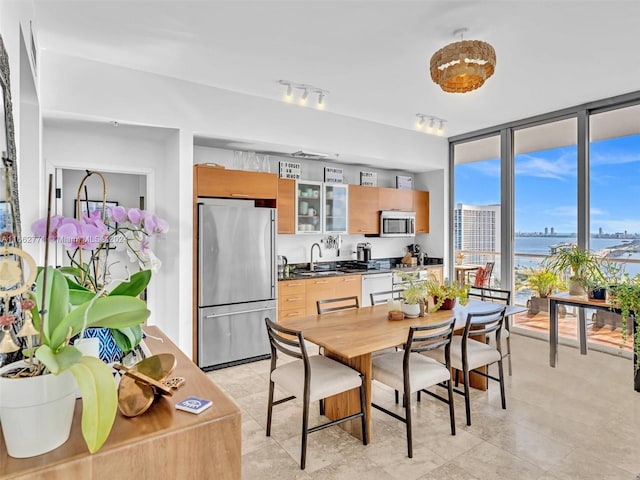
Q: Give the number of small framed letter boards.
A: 4